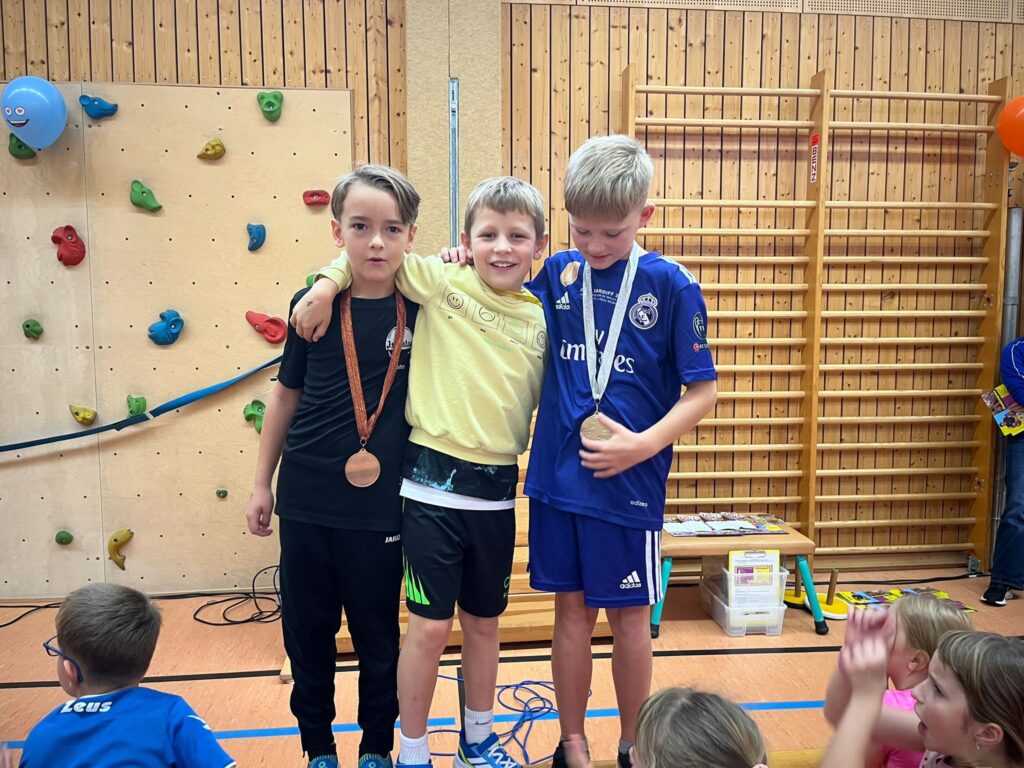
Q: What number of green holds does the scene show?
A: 9